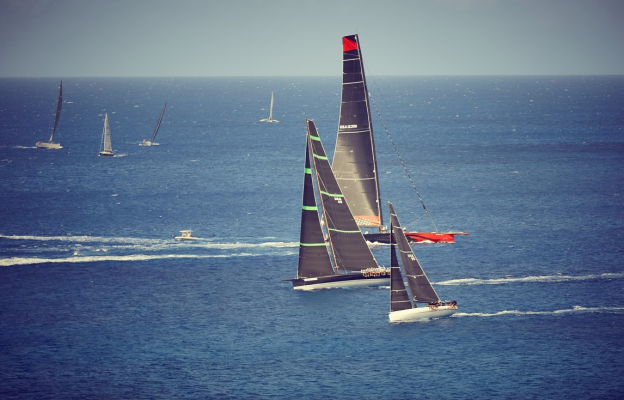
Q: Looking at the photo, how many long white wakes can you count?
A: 4